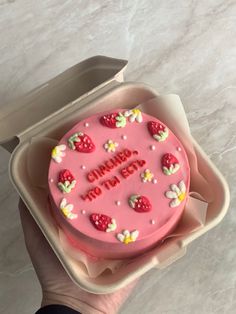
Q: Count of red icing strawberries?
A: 7